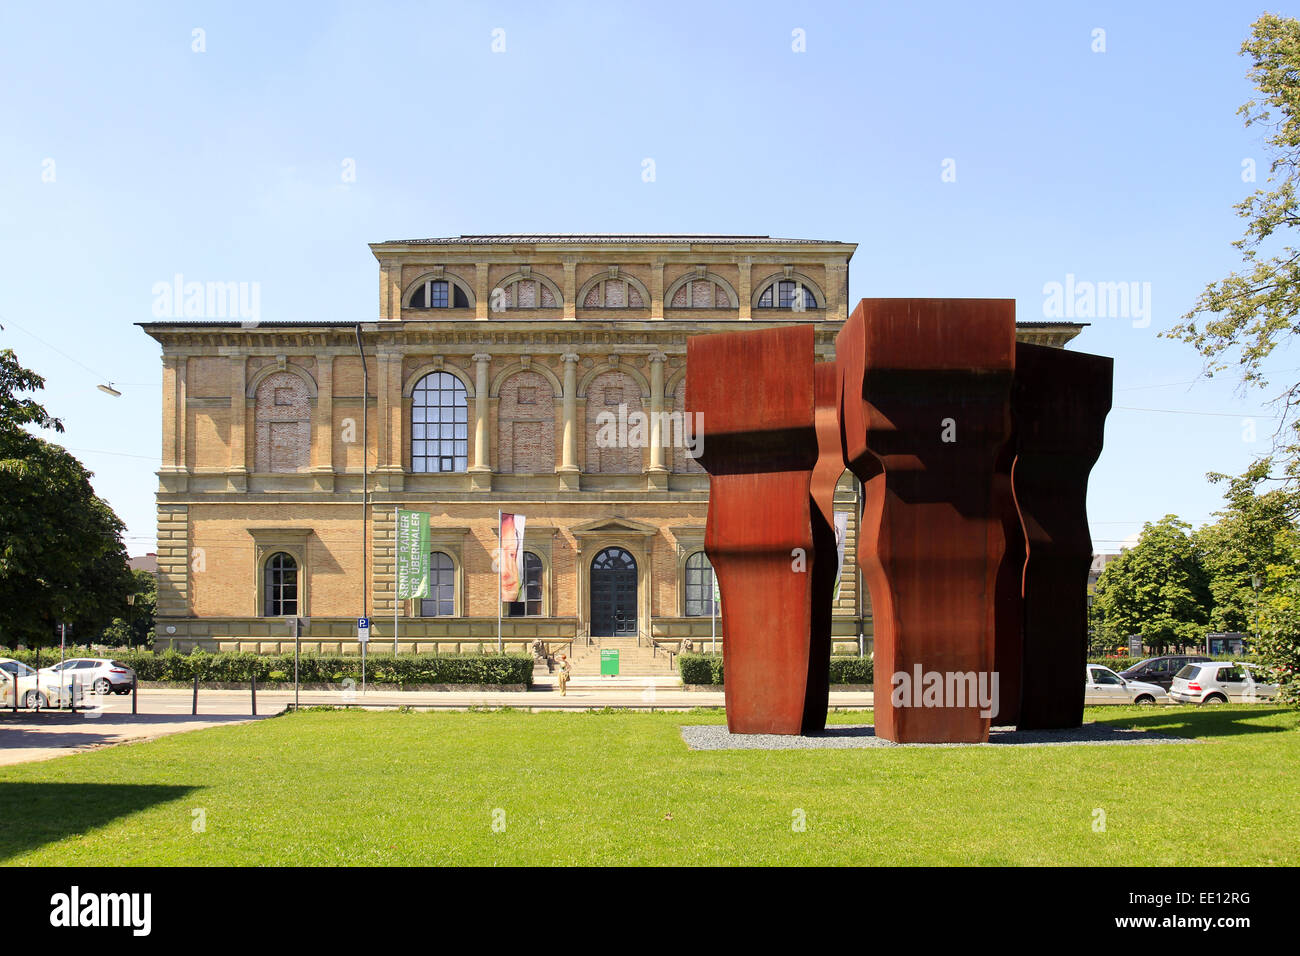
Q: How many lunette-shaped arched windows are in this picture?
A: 5